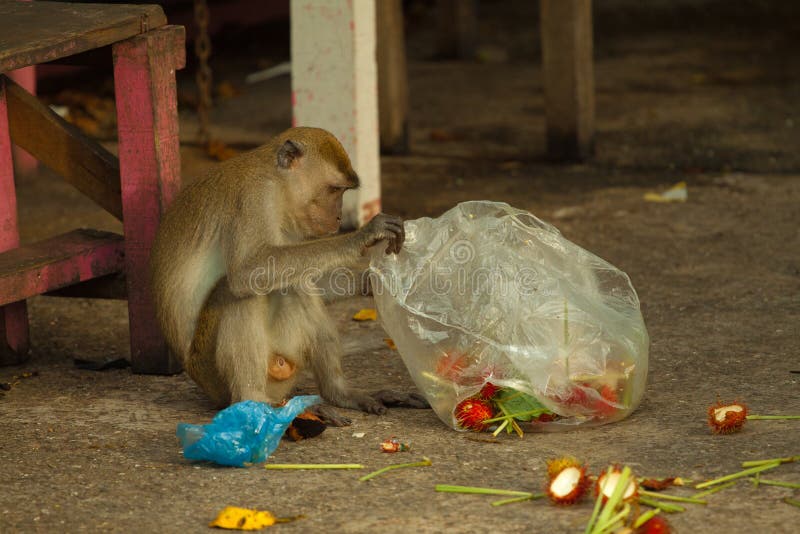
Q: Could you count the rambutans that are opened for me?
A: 3